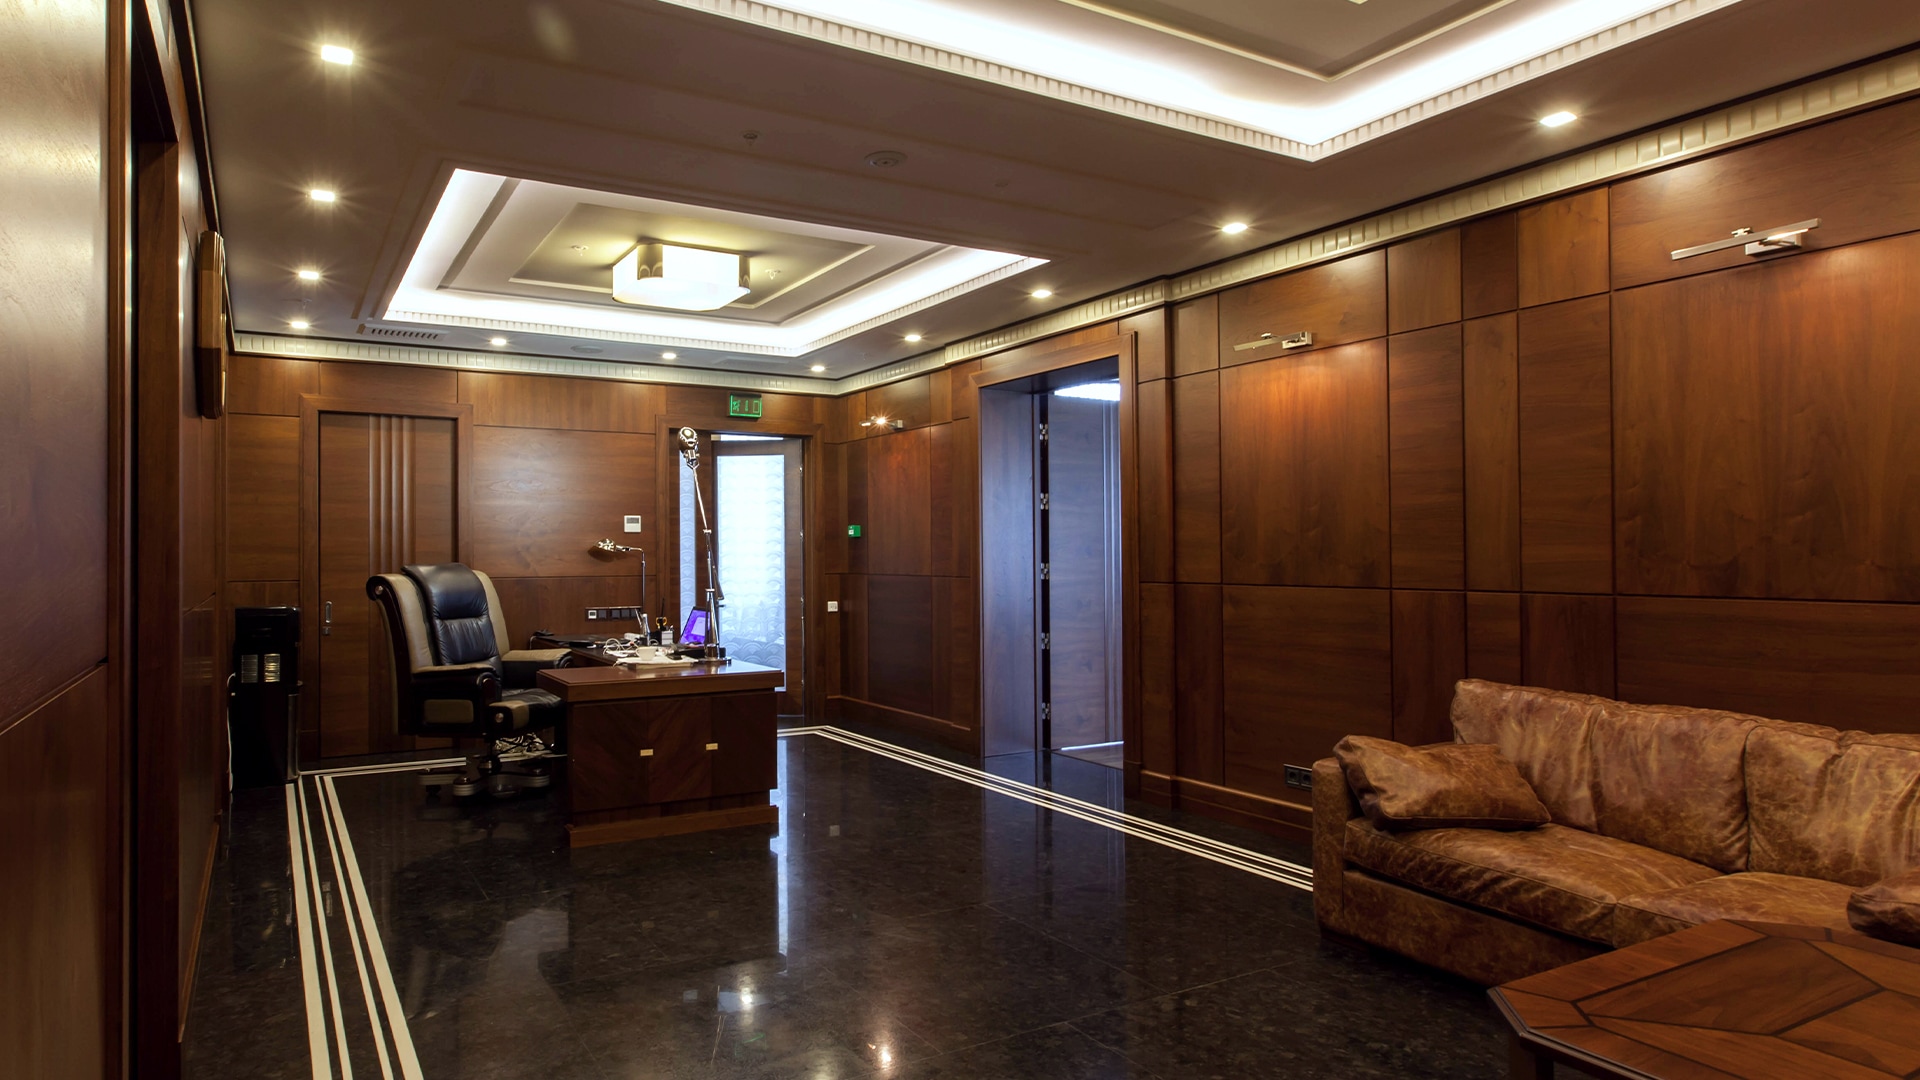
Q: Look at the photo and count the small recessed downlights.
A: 11